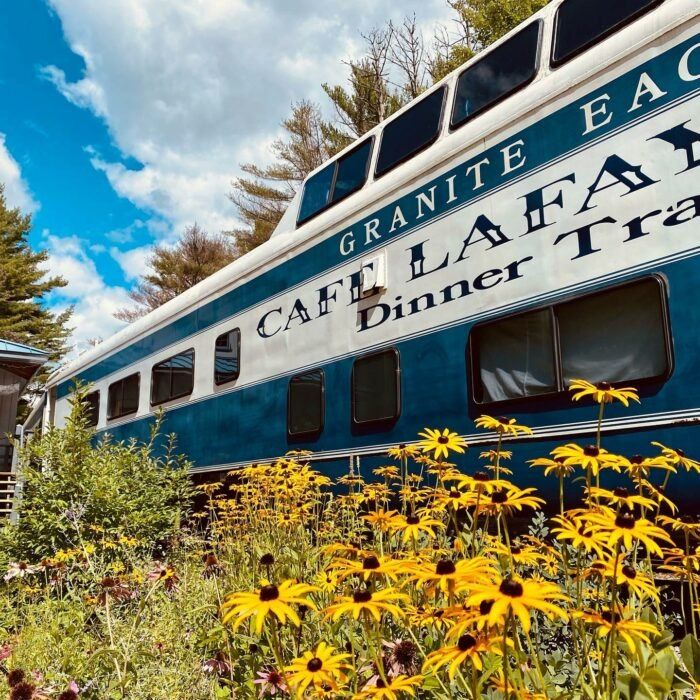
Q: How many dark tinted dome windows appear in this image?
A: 4